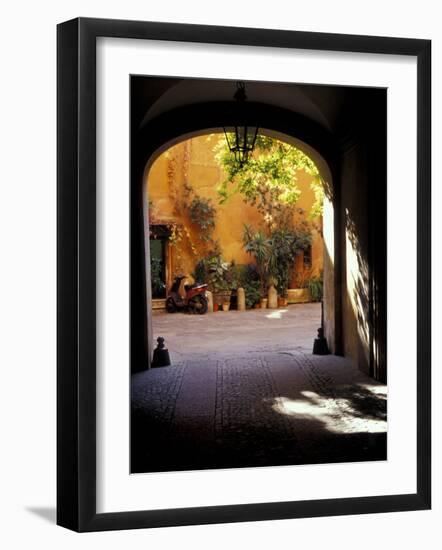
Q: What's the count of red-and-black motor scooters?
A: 1